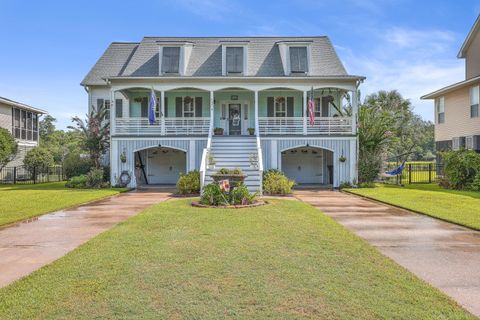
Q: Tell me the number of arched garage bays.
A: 2